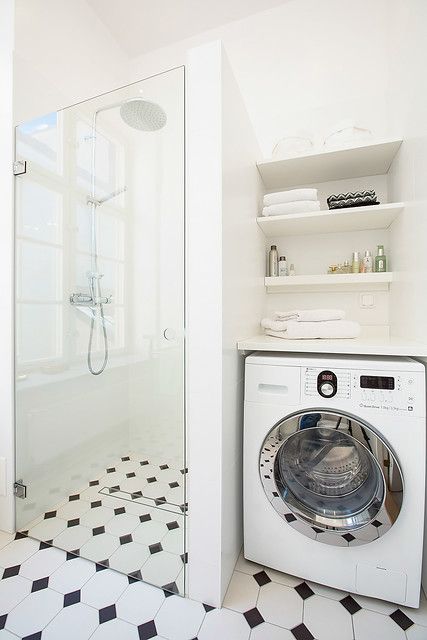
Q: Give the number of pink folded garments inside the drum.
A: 0